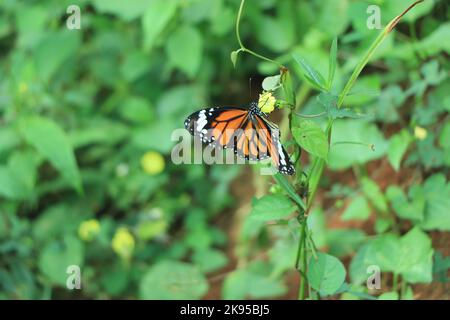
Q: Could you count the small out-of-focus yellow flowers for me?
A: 4